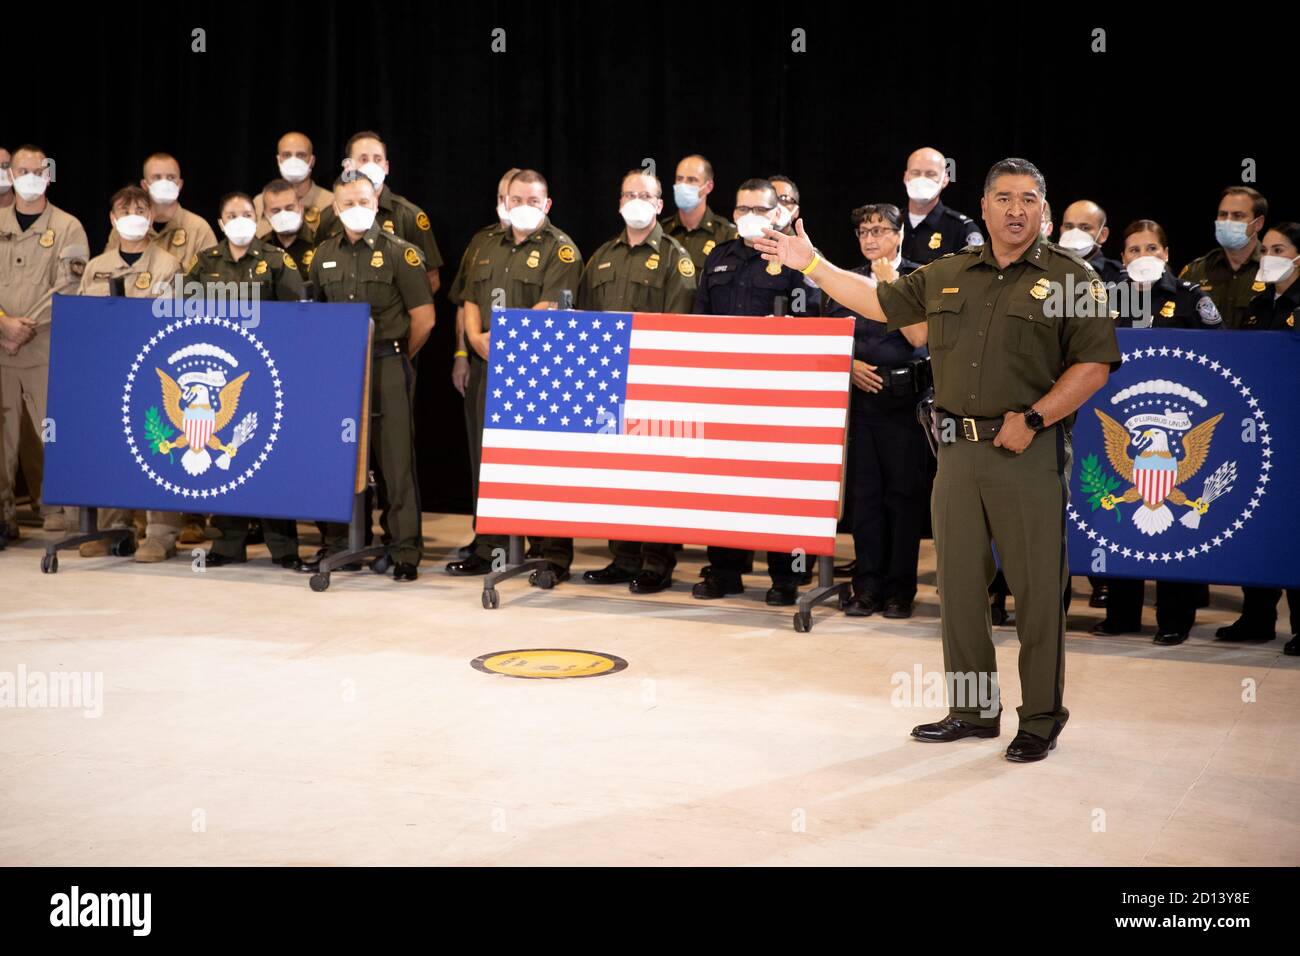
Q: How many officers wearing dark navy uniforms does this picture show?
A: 6